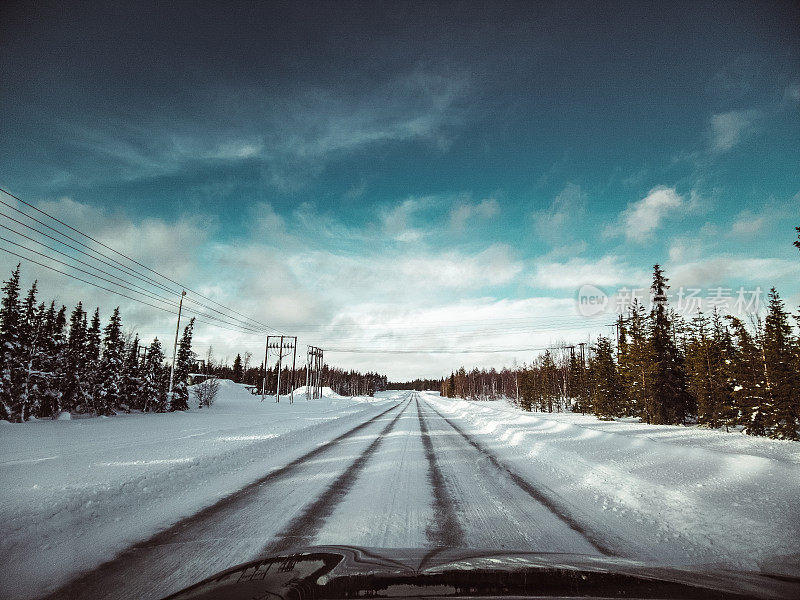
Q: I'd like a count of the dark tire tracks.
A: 4